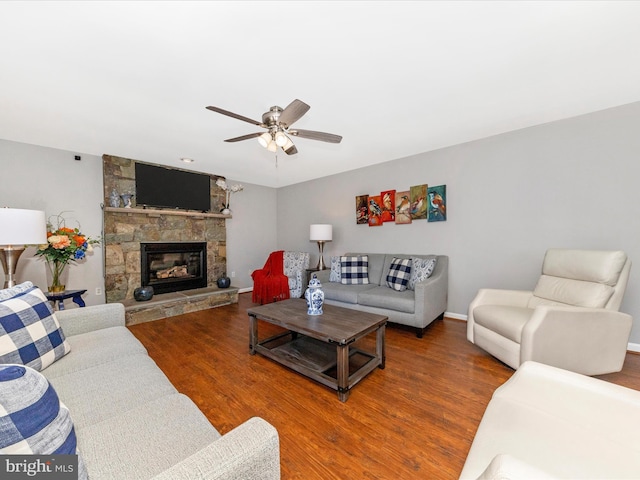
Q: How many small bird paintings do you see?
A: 6